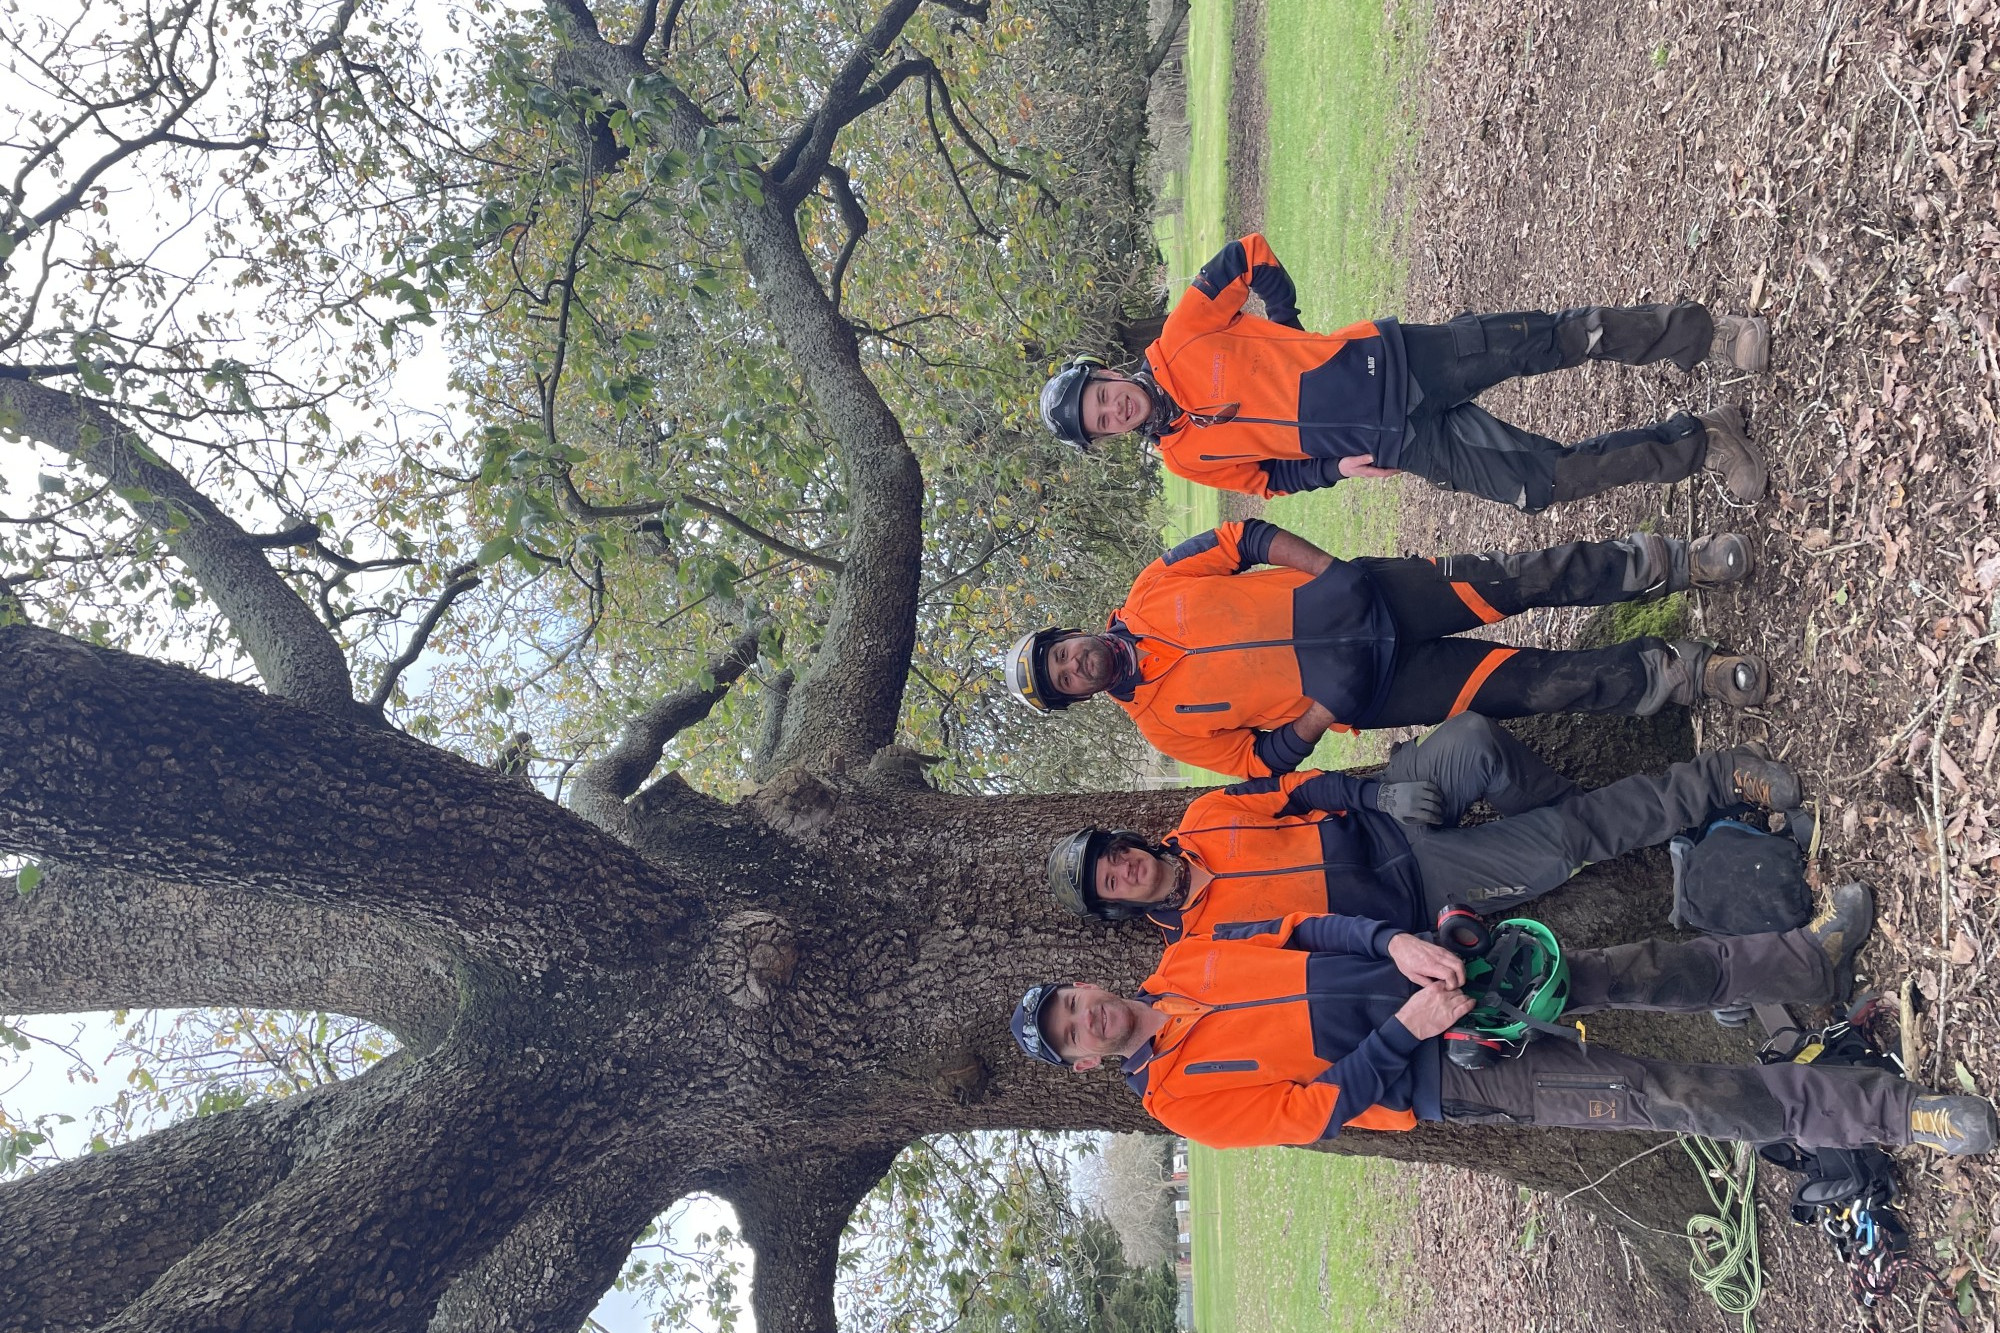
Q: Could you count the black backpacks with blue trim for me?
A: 1